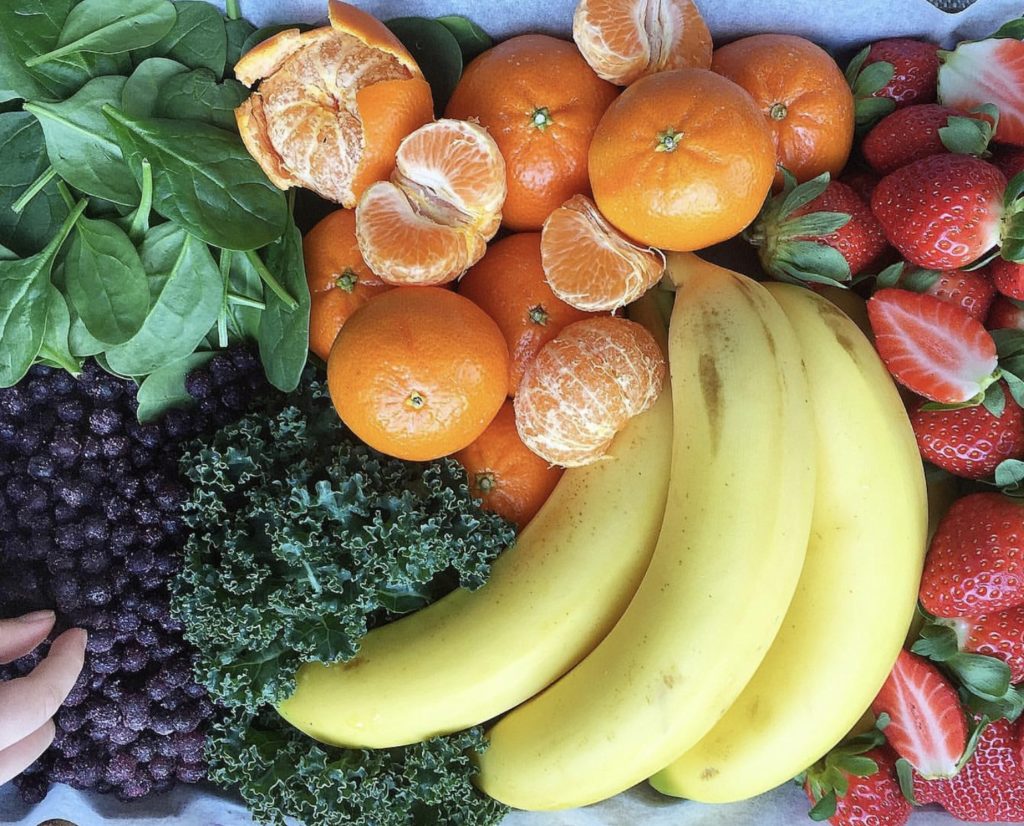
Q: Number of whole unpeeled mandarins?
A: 7